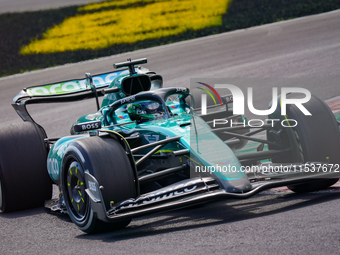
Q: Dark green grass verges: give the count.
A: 1